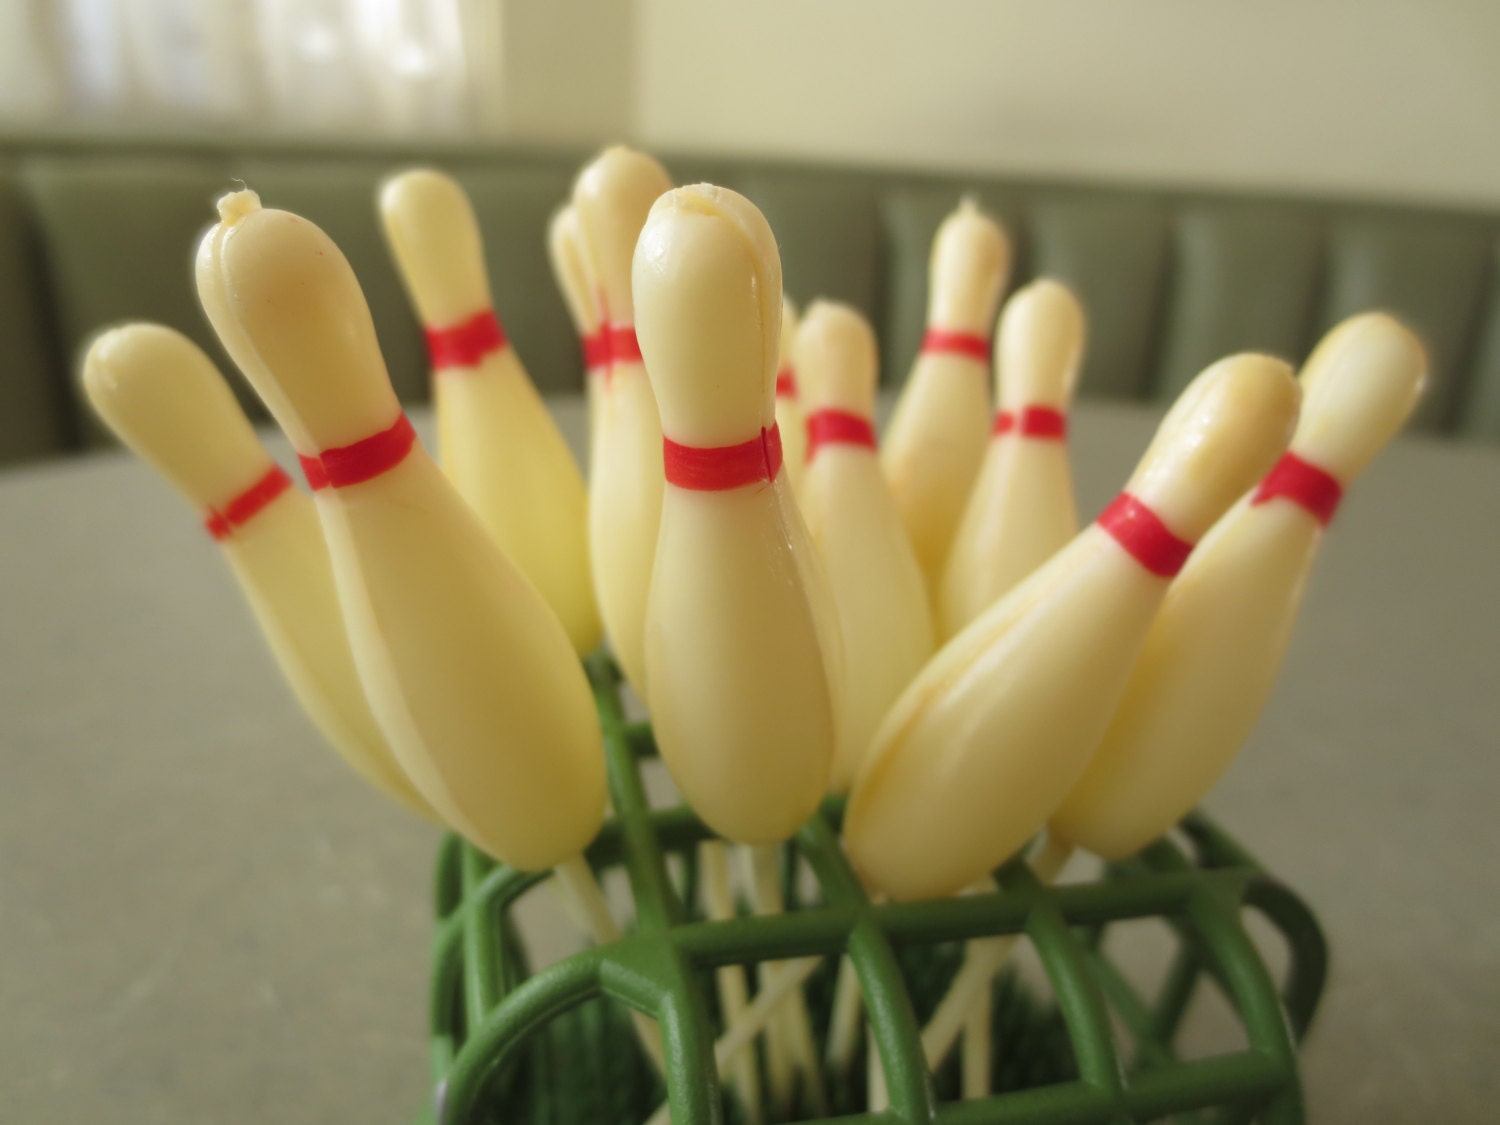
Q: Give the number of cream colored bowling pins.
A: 12